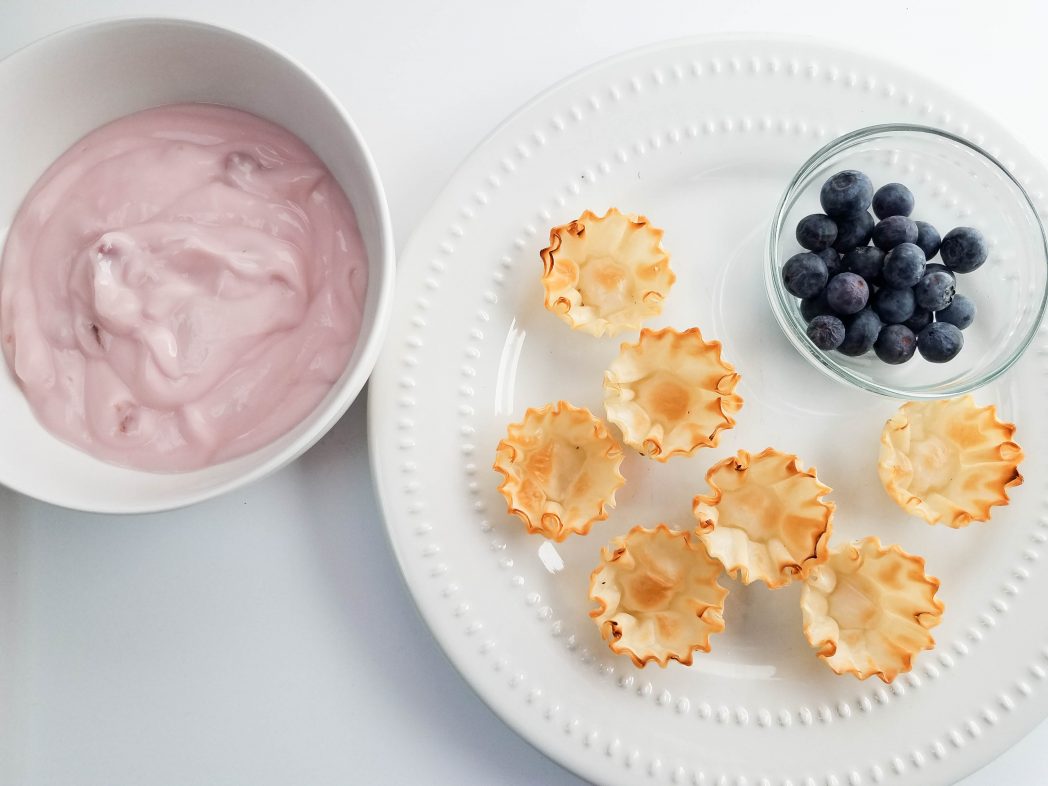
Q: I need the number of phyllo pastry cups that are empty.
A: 7